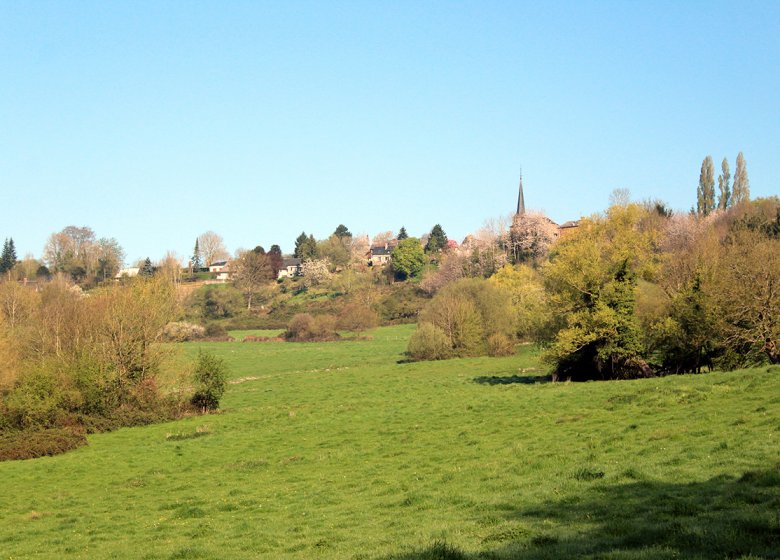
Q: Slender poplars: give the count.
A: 3